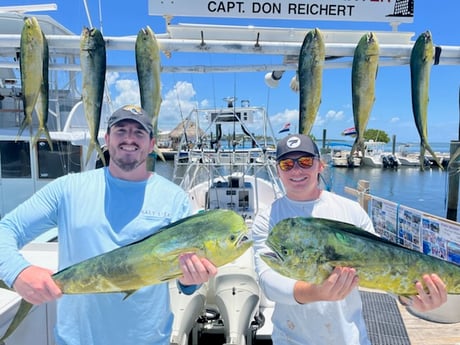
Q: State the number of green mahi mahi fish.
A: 9